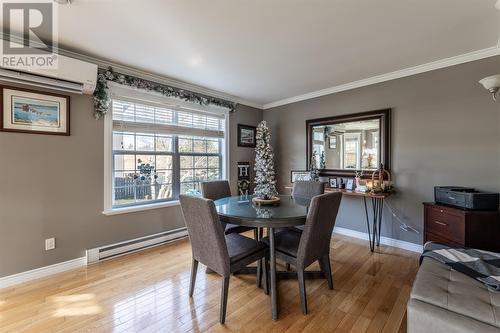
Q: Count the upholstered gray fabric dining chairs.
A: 4